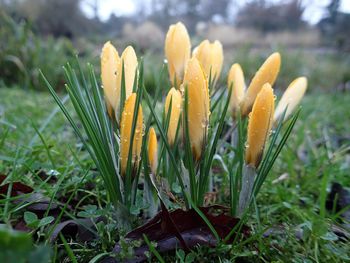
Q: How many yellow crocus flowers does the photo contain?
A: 12